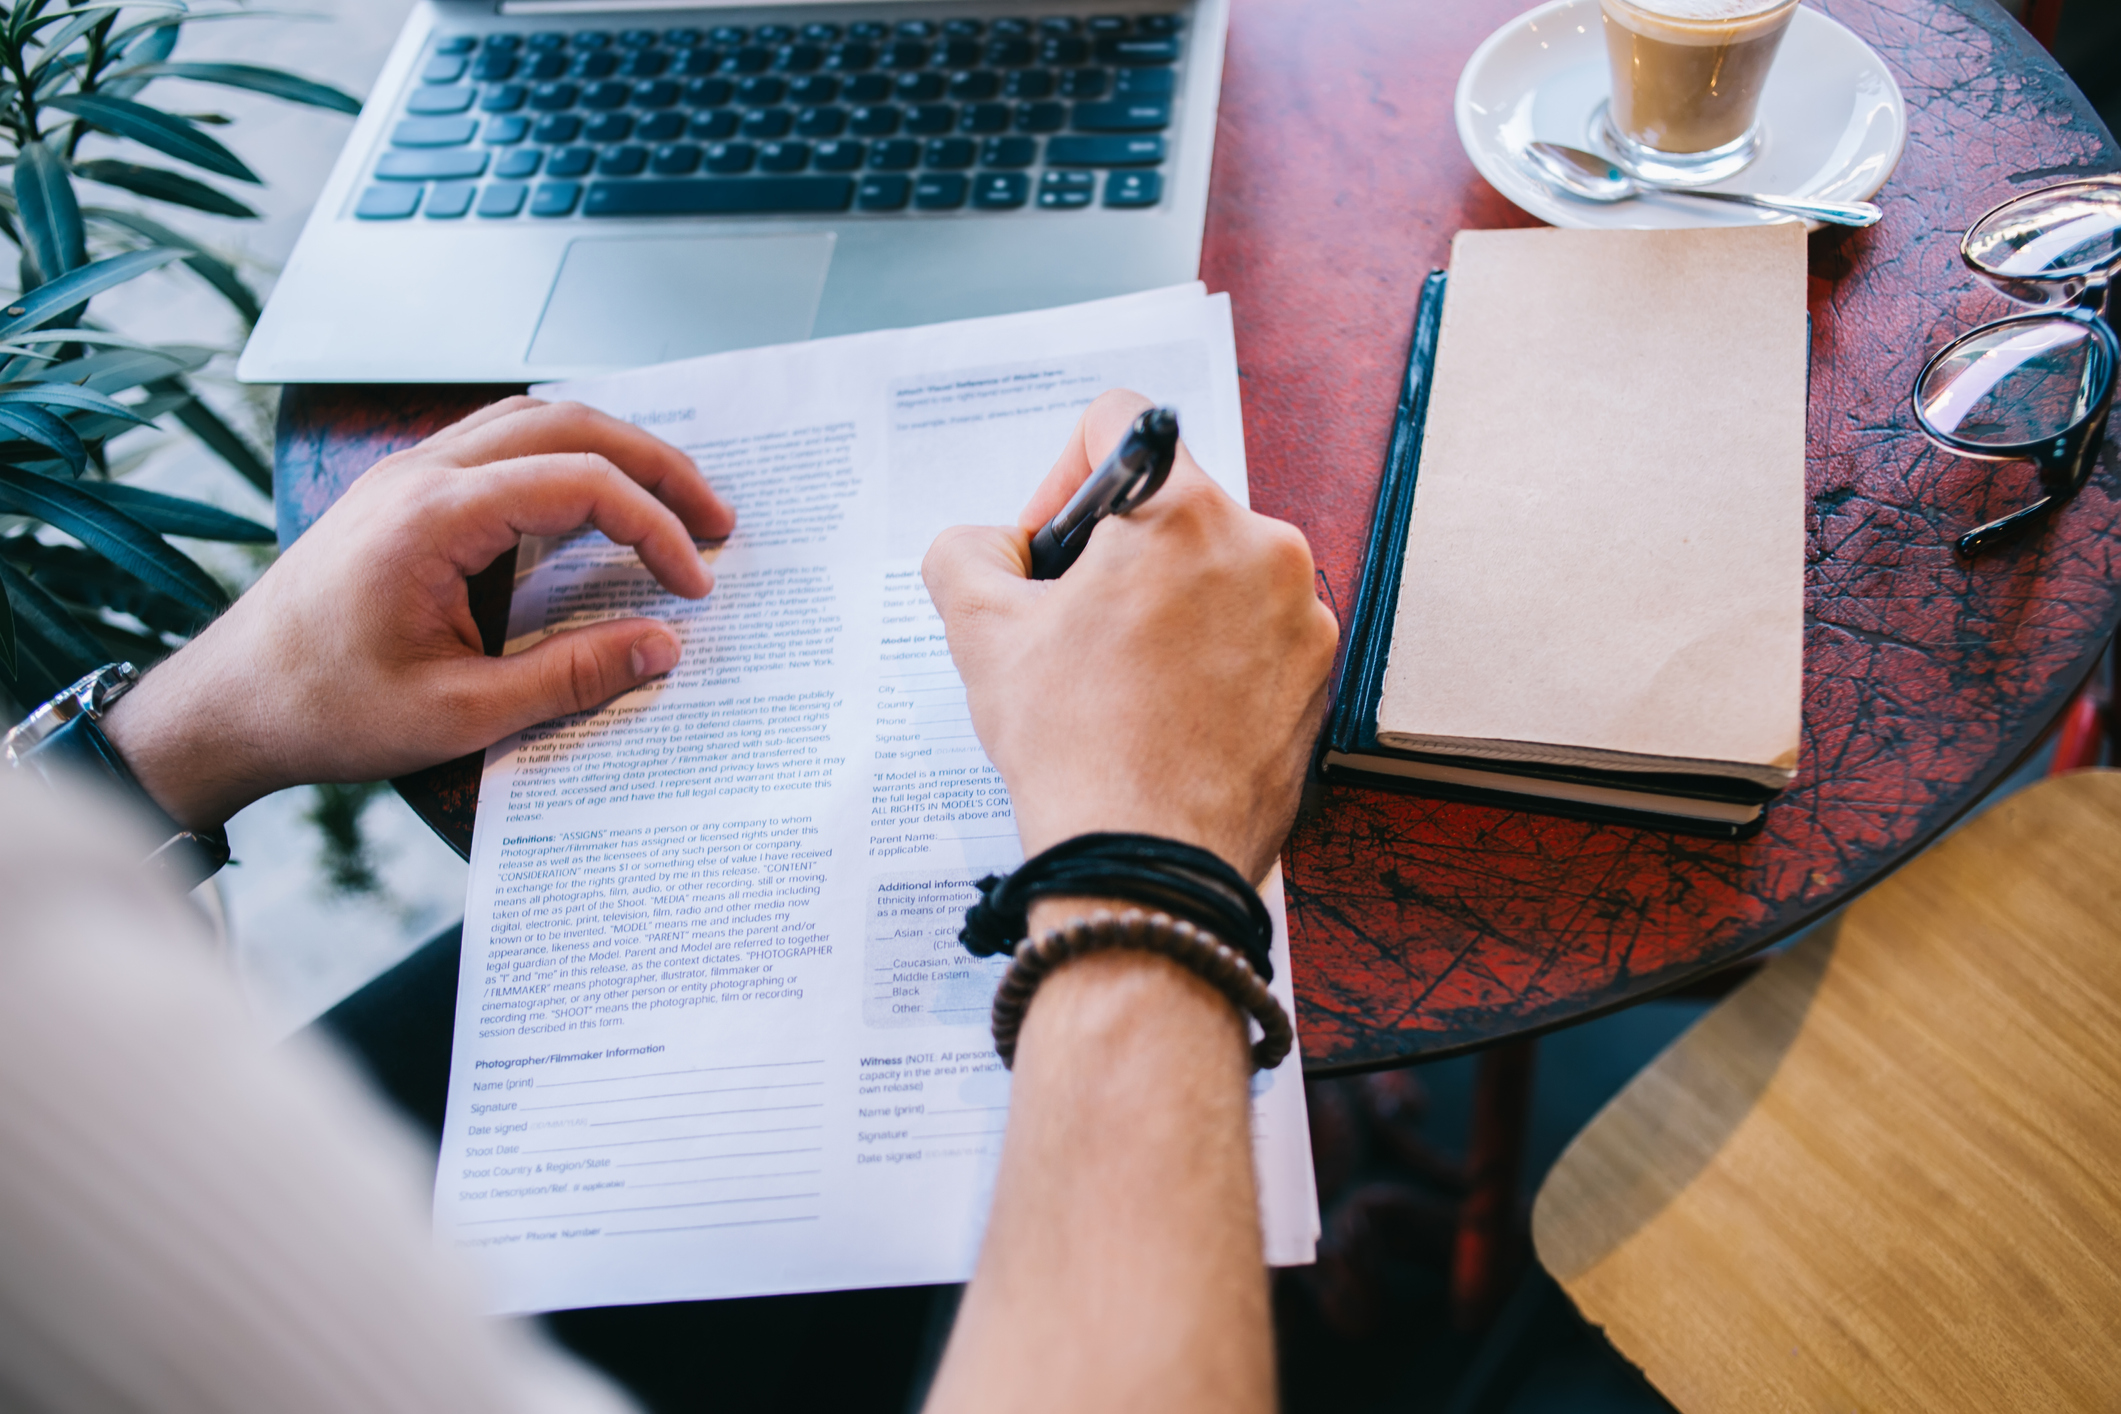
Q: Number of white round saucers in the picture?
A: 1